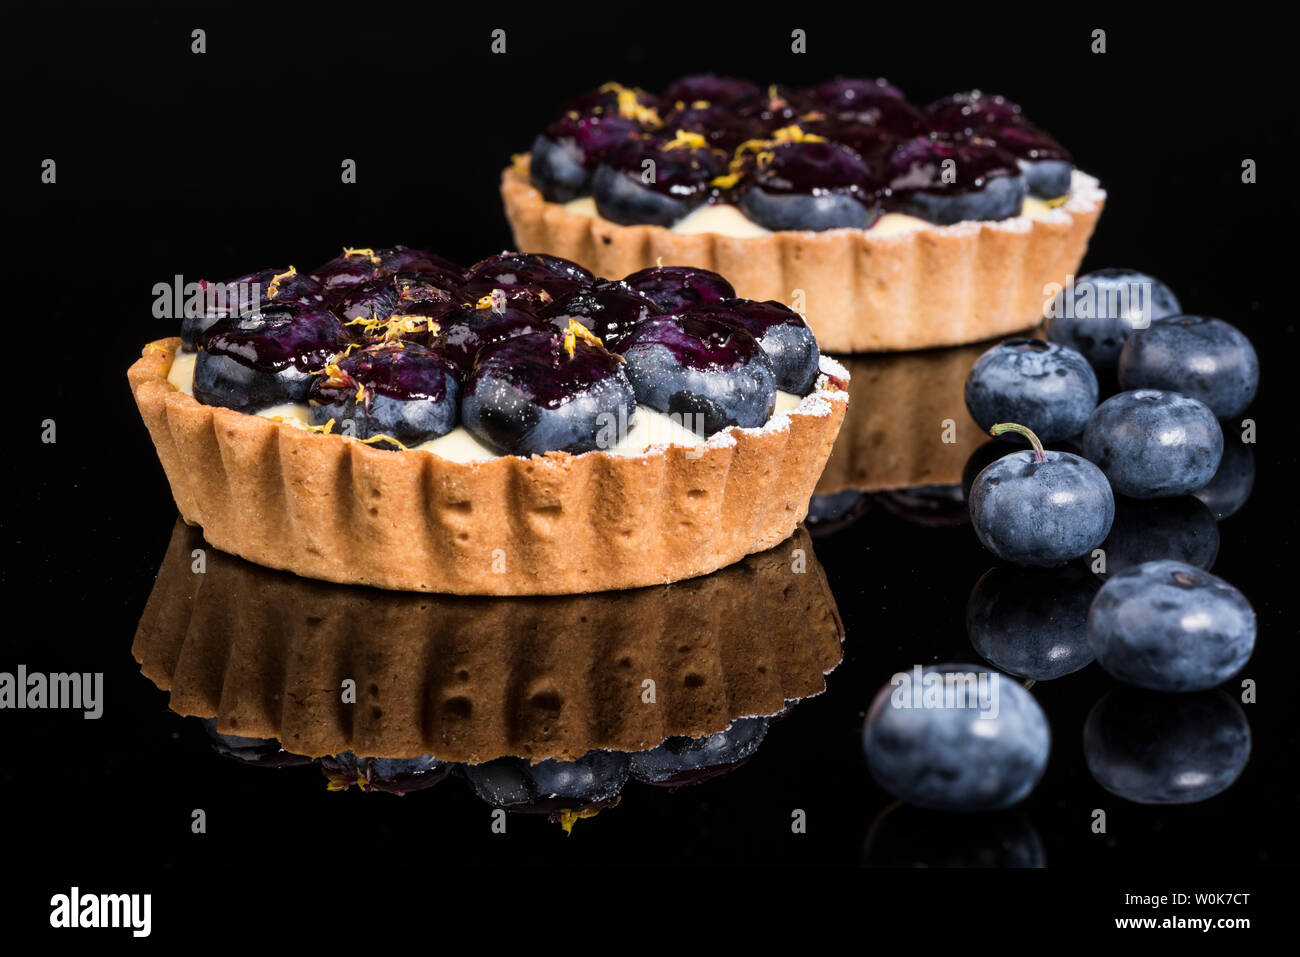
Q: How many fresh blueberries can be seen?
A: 7